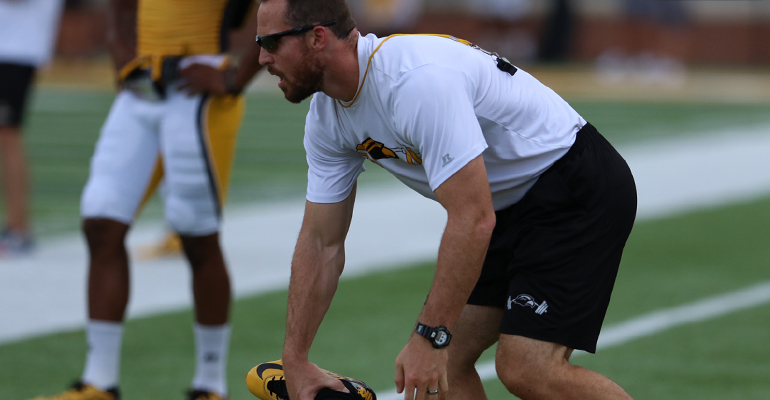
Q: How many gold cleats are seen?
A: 3